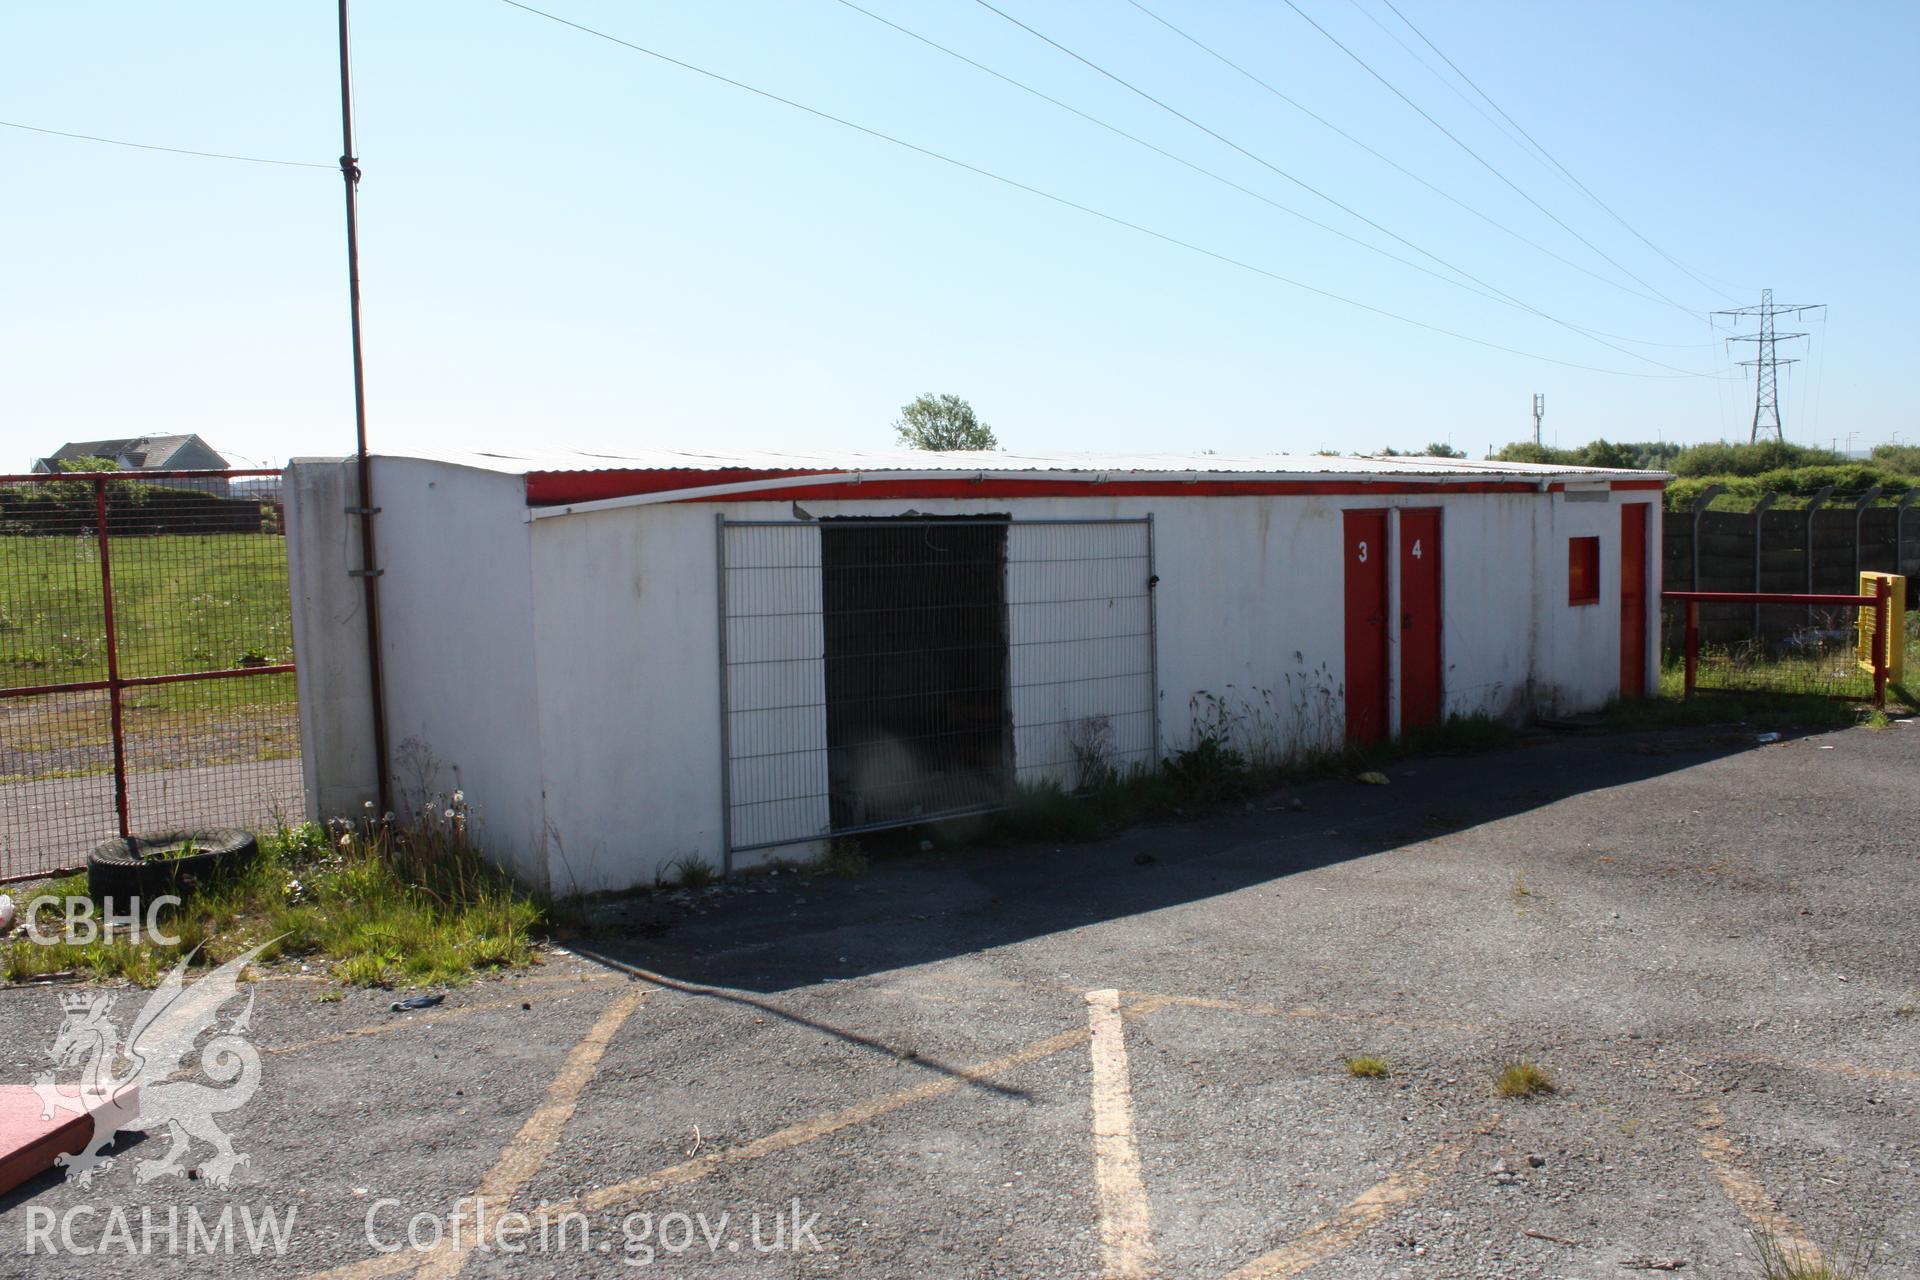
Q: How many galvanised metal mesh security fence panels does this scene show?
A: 1